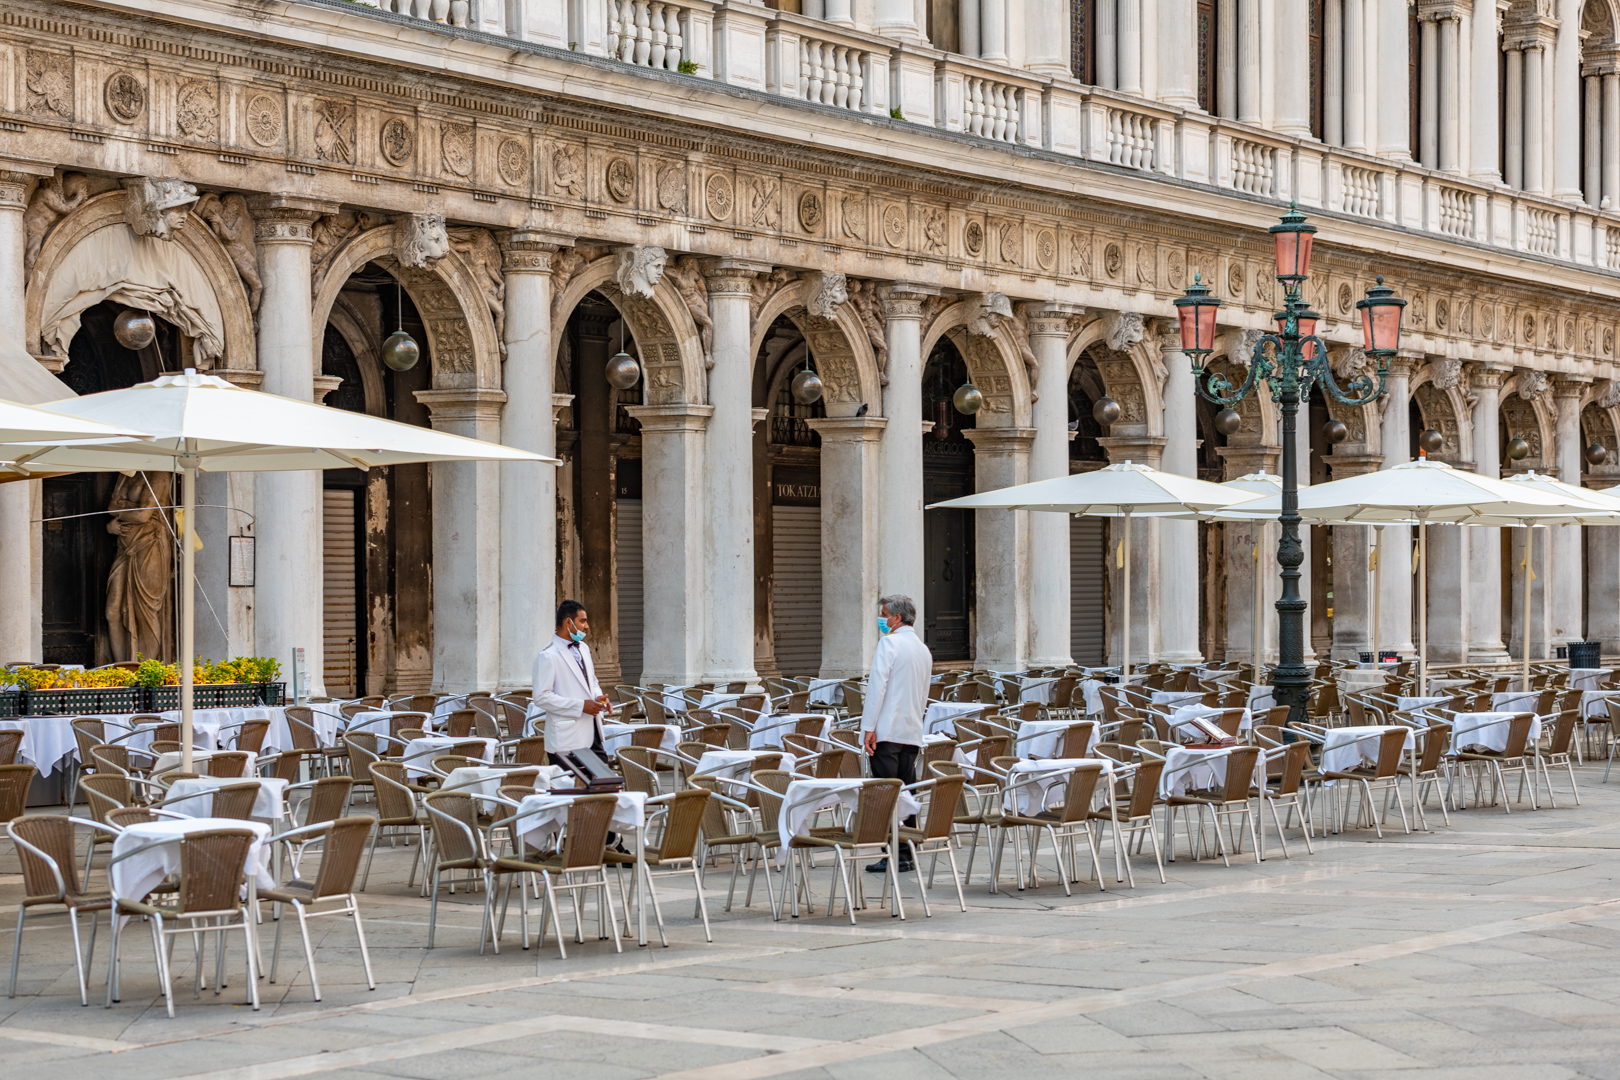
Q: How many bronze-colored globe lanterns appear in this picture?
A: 11